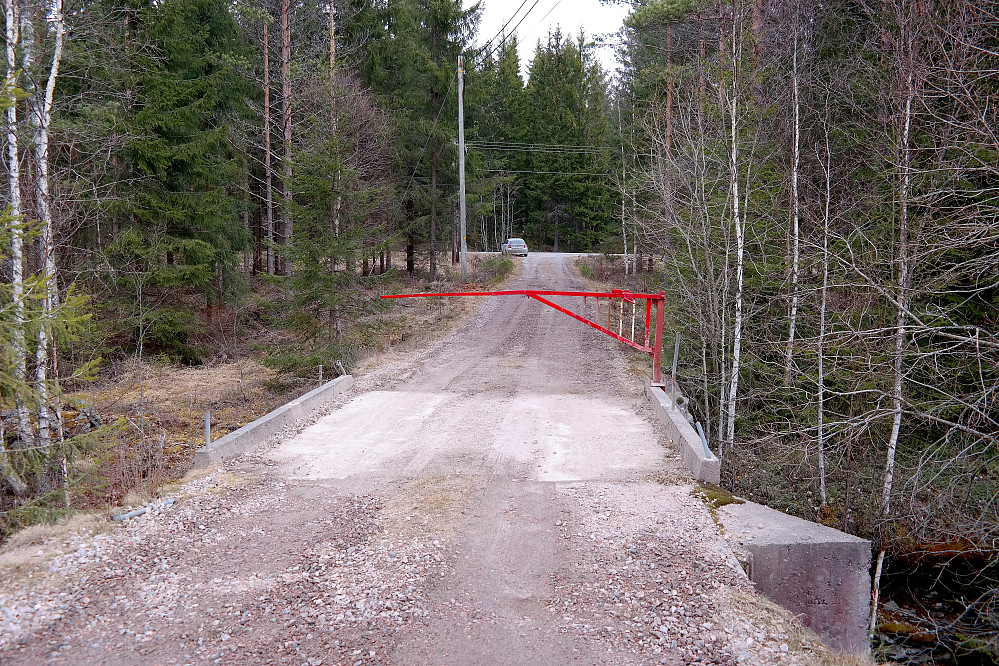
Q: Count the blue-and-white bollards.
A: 0